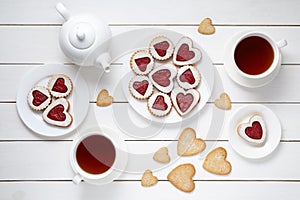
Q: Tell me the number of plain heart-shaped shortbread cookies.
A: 8